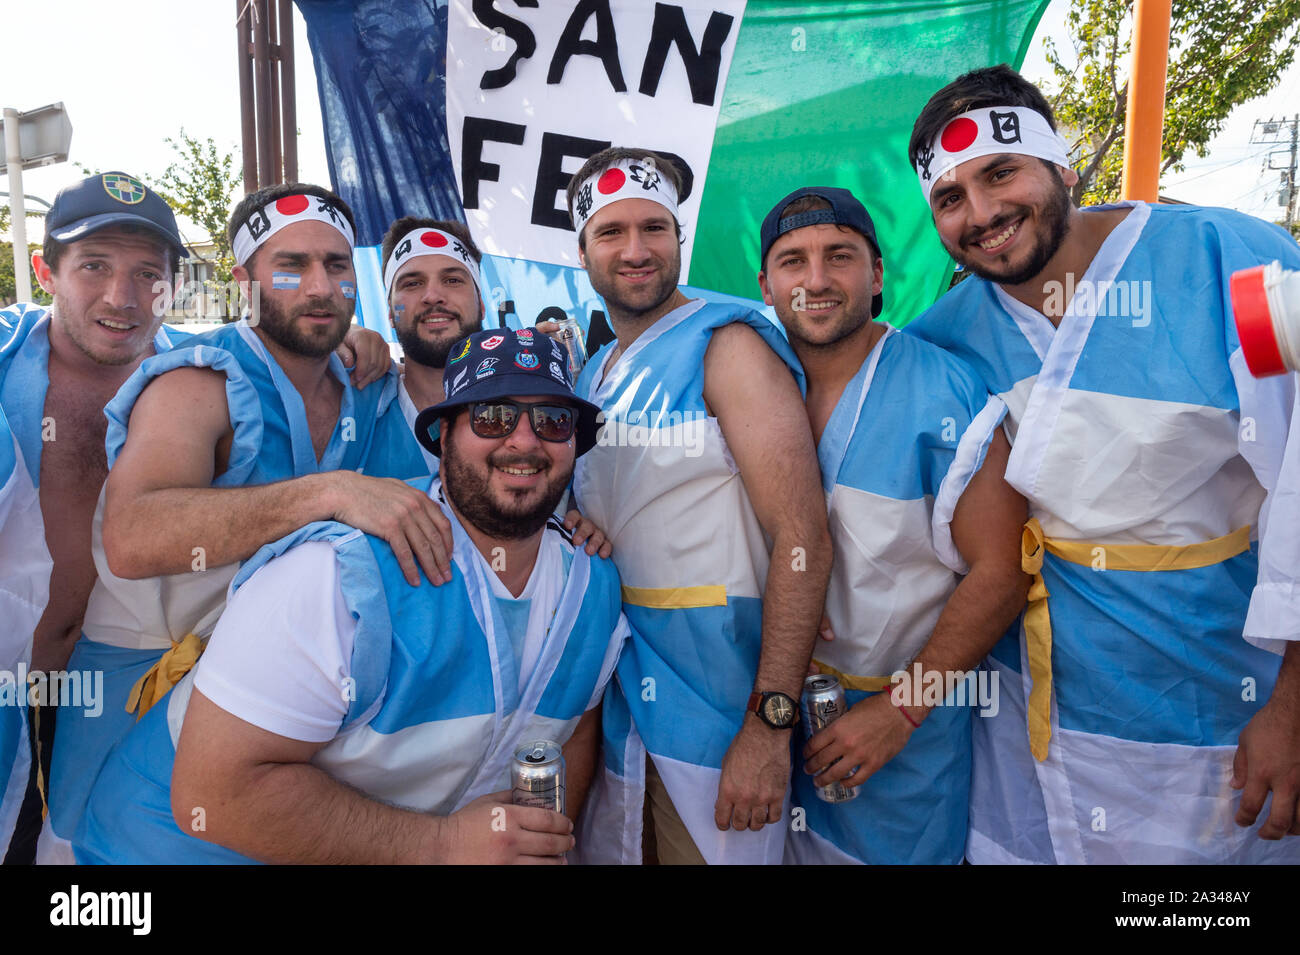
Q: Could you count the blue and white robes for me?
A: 7